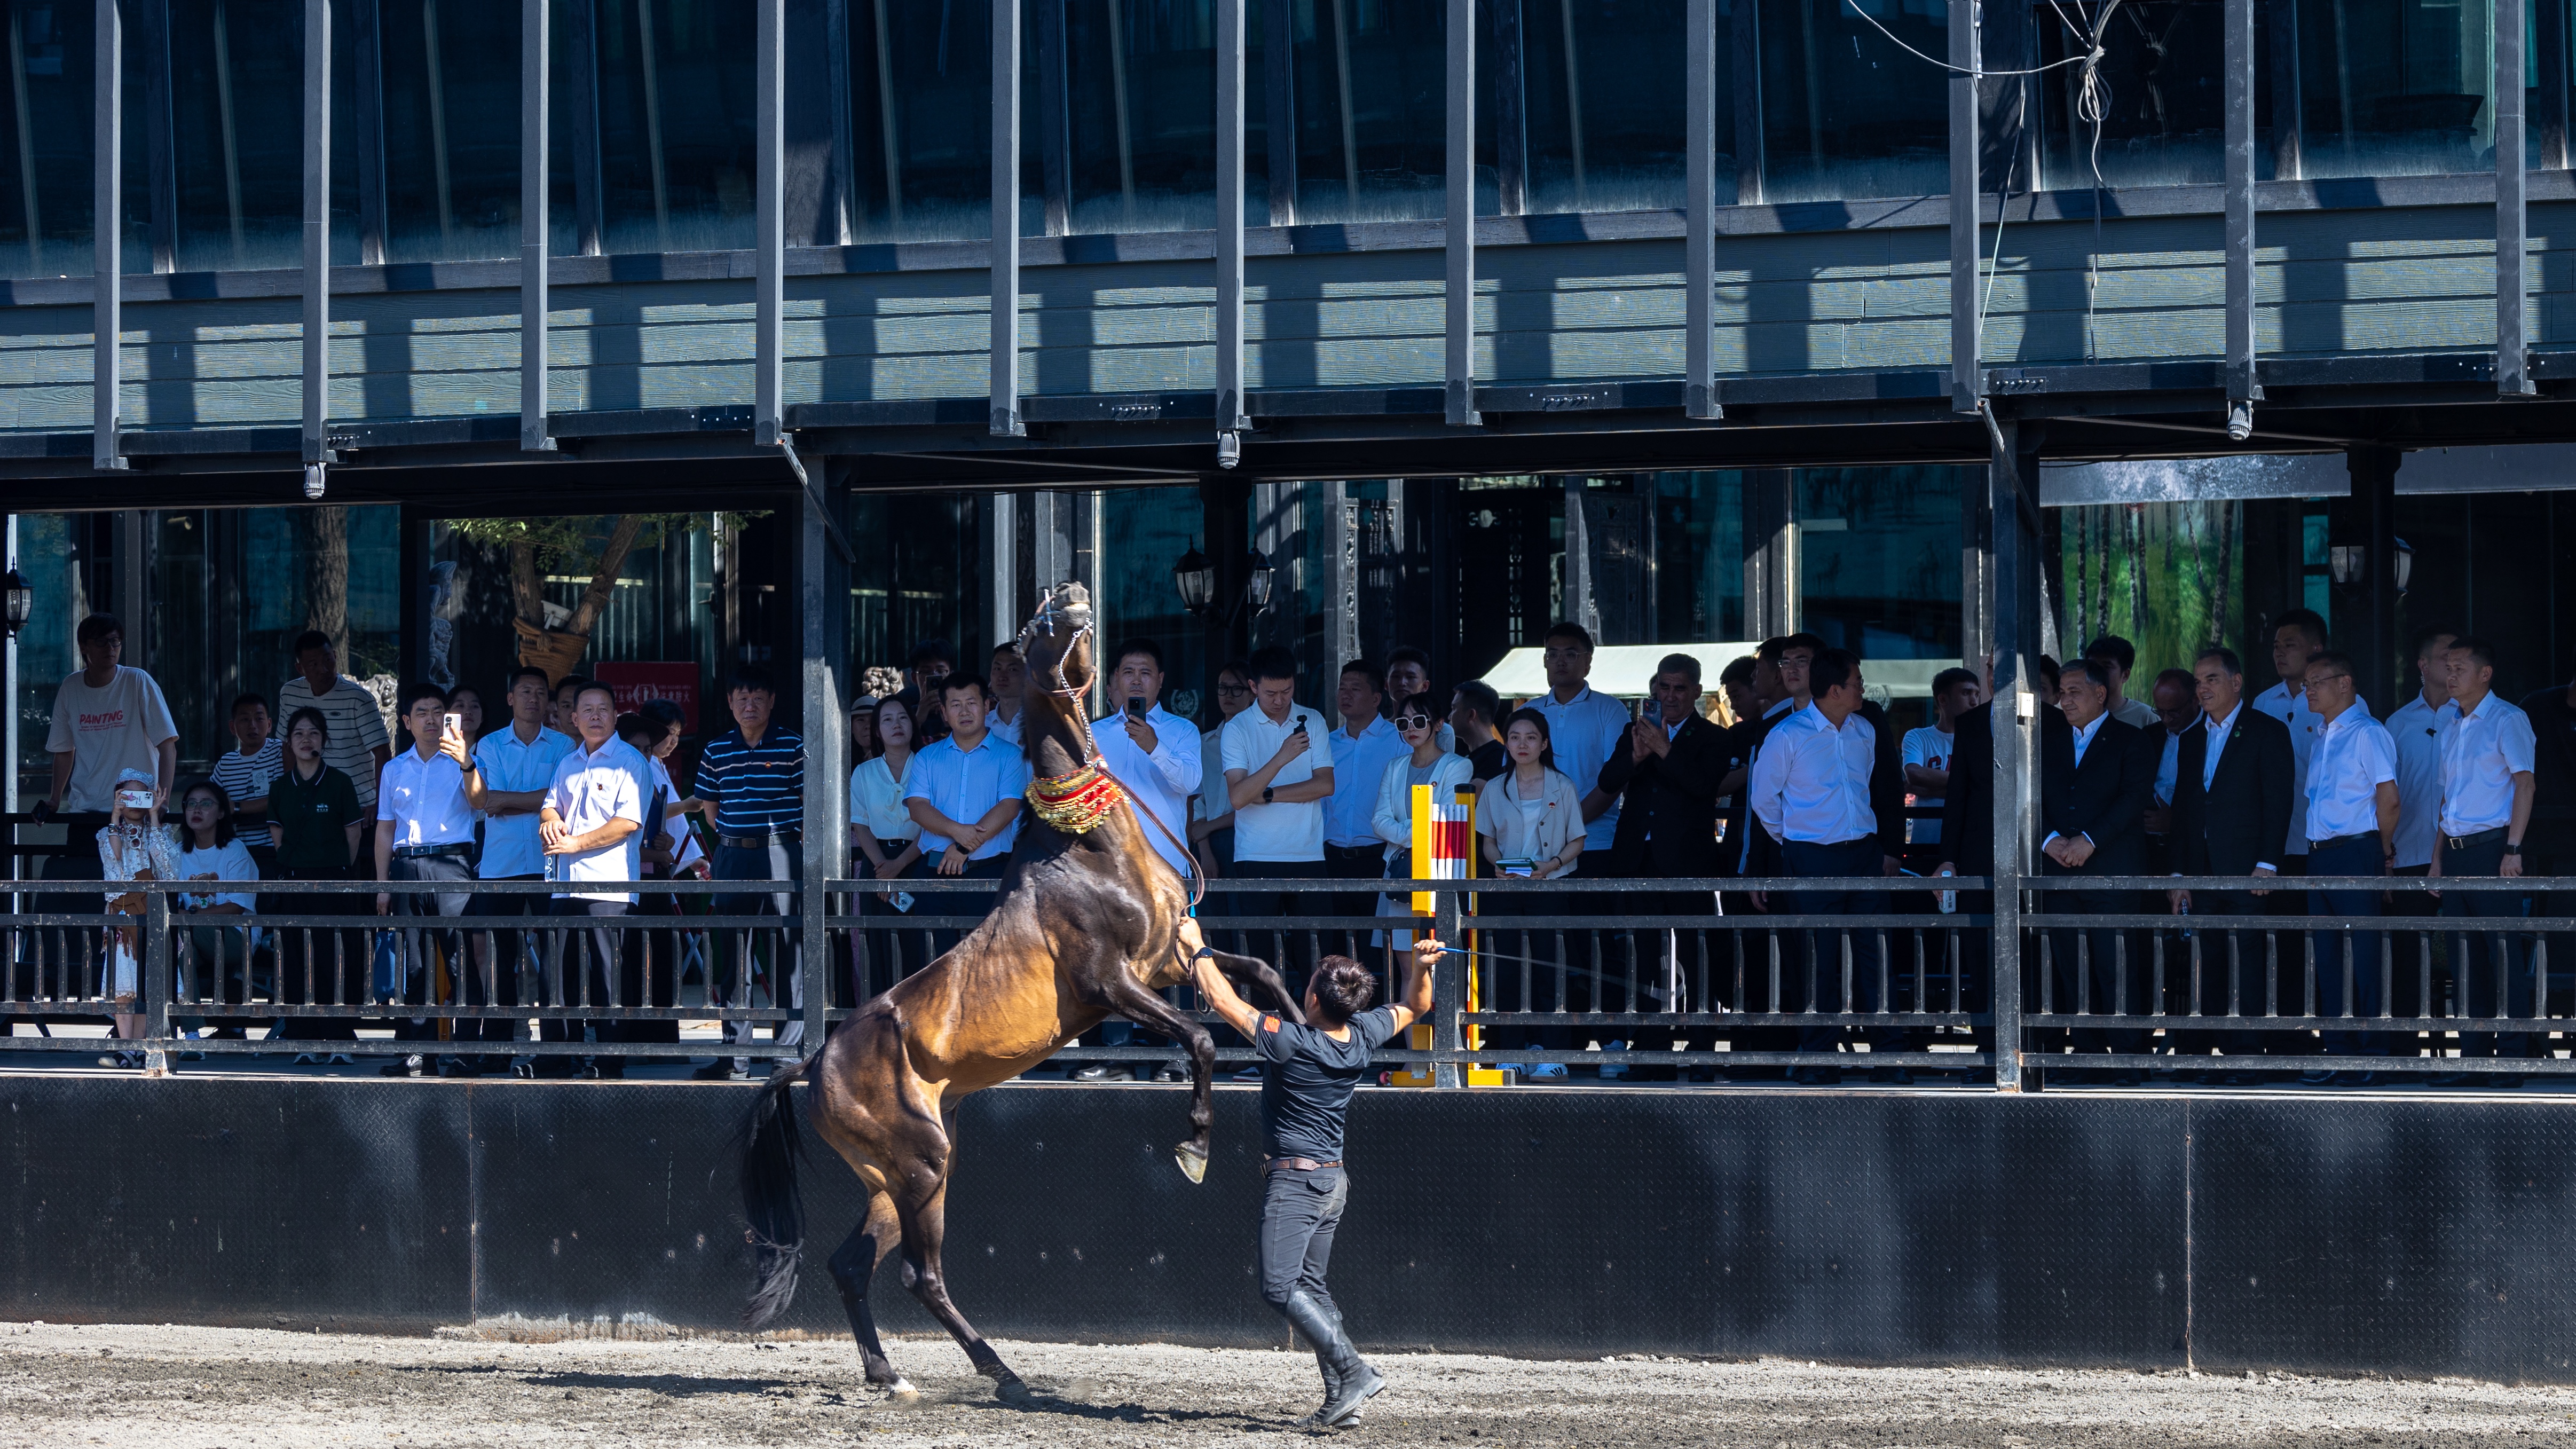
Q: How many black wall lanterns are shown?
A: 5